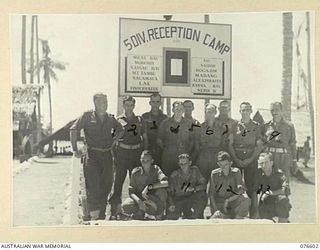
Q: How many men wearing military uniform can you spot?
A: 13